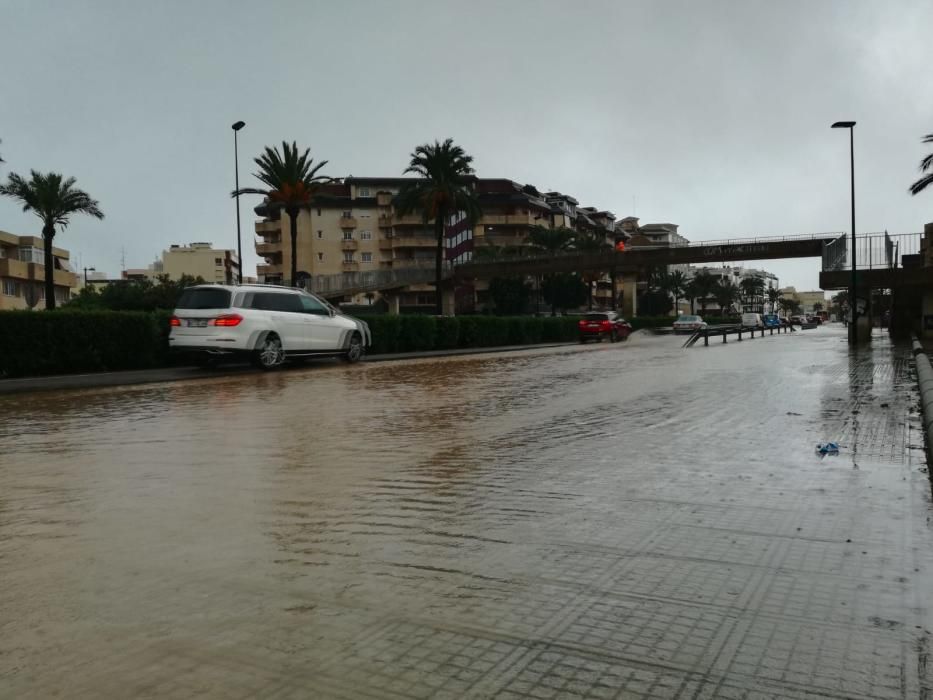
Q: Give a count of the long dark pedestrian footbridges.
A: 1